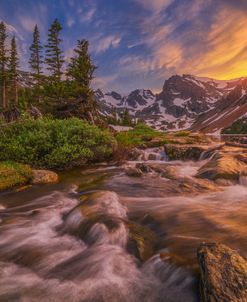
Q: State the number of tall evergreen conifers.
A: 5